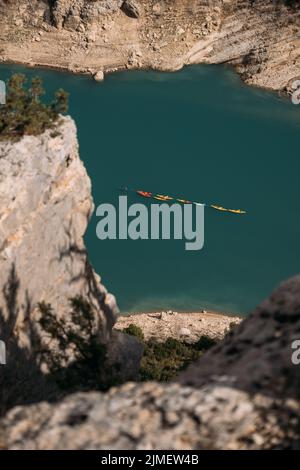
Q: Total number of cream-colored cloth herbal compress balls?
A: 0